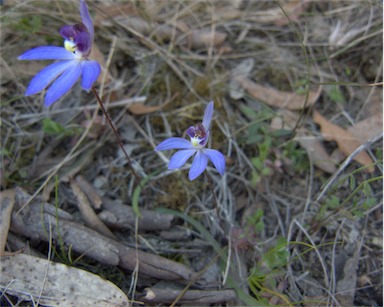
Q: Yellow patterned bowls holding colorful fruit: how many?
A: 0